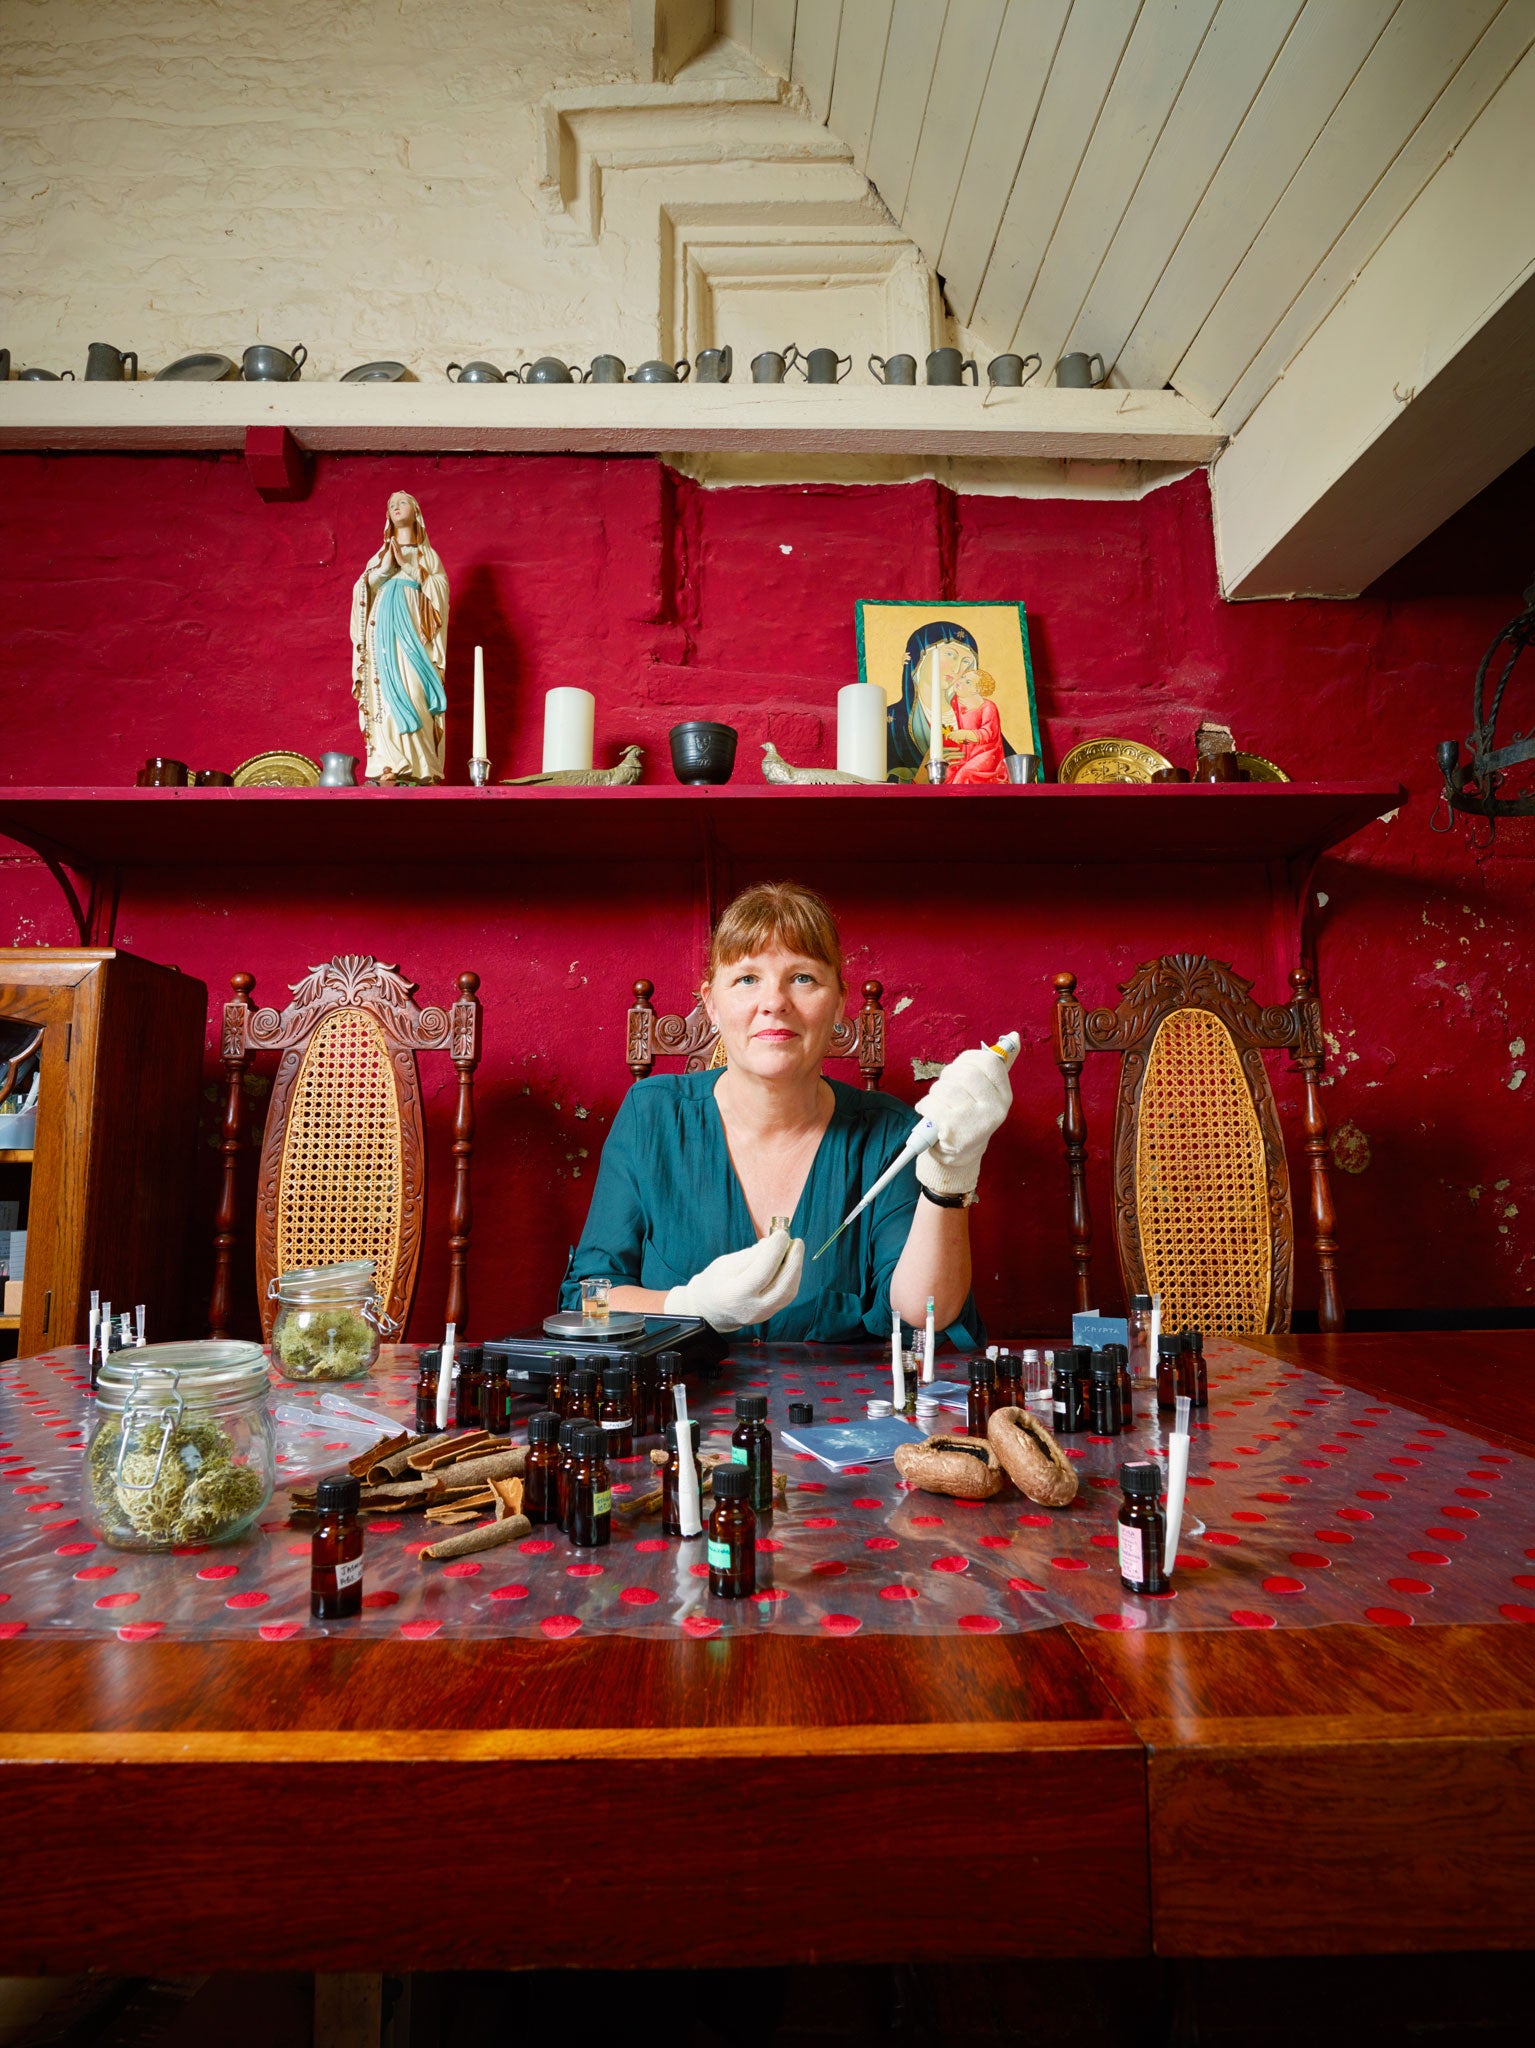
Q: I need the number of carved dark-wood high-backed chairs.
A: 3